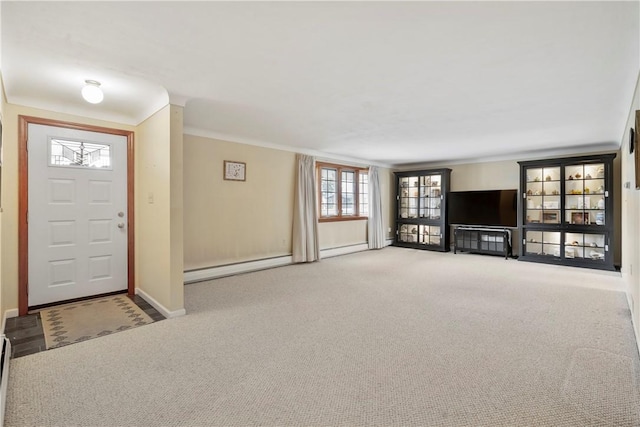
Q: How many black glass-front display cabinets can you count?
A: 2